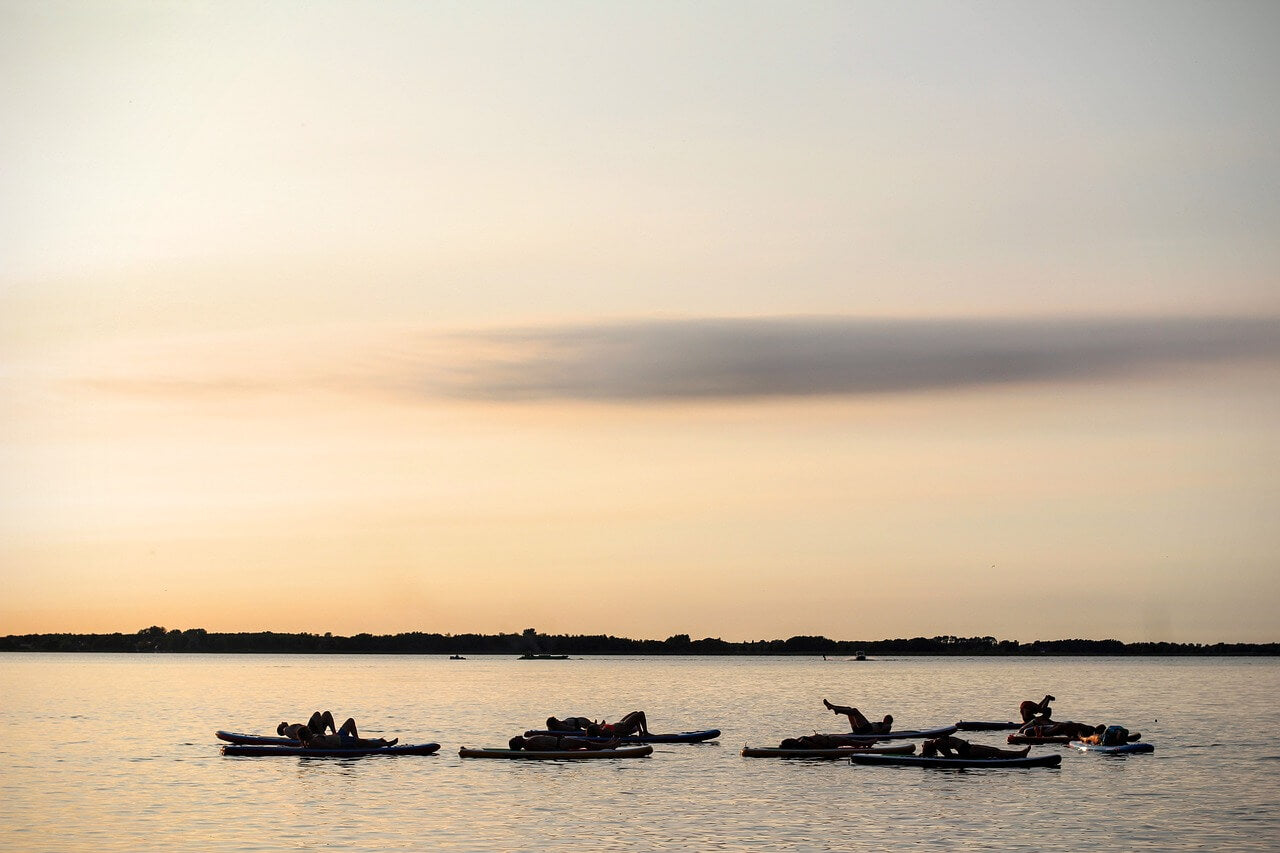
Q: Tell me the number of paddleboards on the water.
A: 11